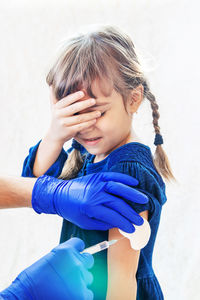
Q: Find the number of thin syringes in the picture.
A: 1